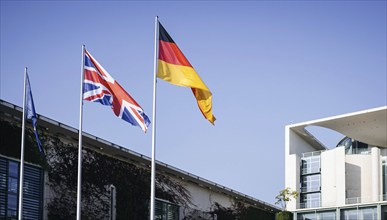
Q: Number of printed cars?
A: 0